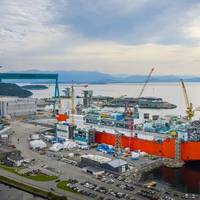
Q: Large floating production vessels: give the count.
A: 1